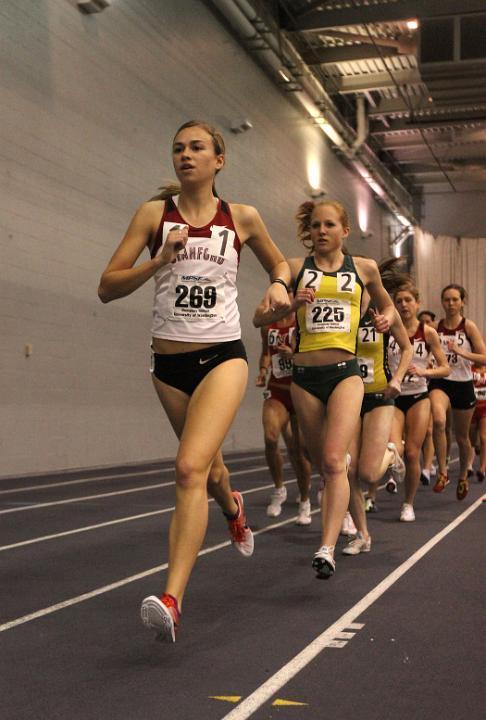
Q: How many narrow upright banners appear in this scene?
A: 0